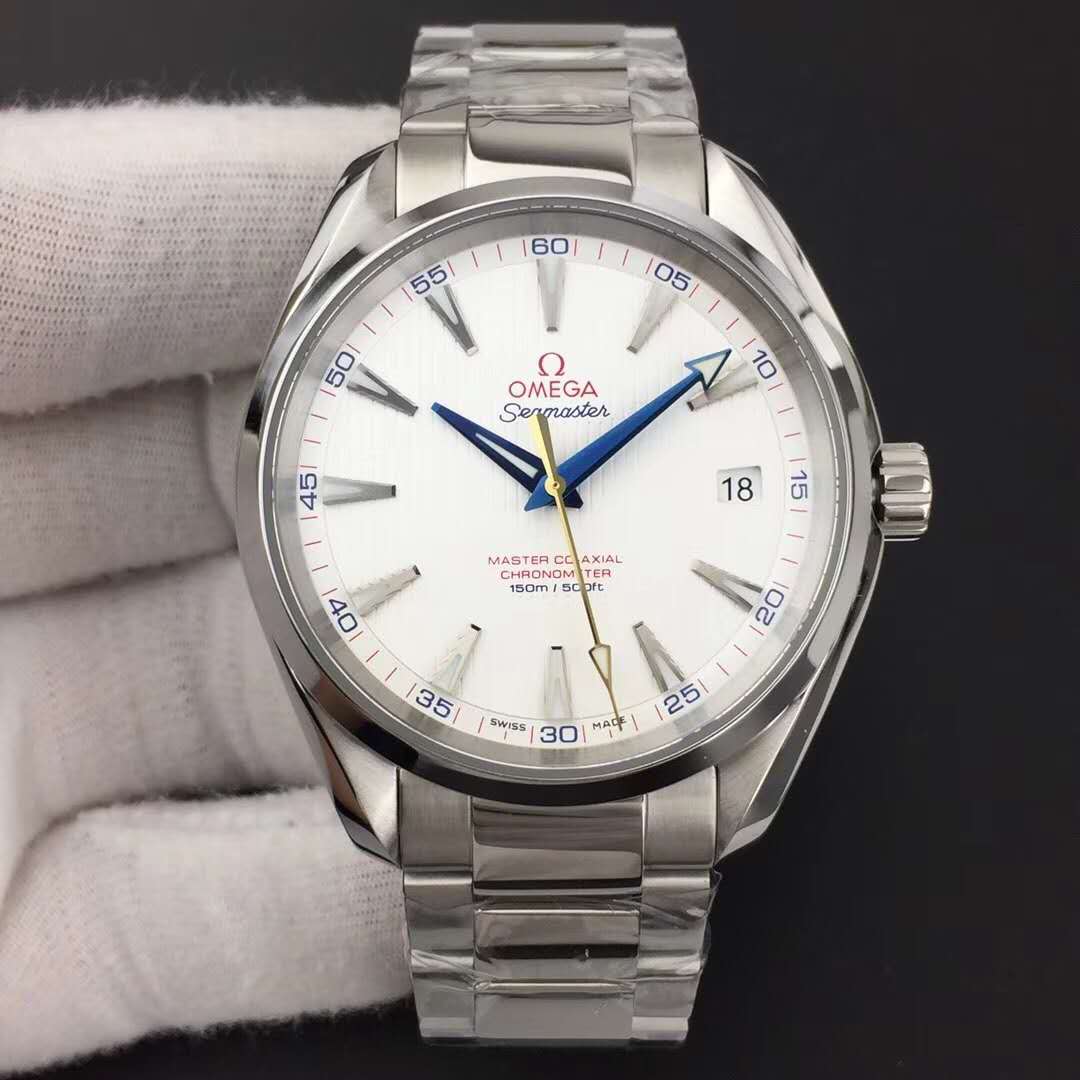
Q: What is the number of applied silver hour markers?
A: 11